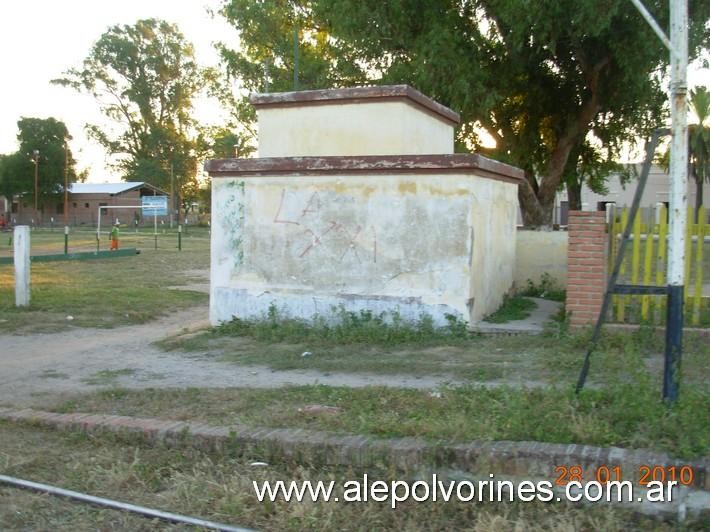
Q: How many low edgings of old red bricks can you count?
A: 1